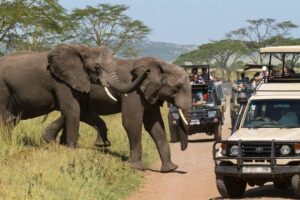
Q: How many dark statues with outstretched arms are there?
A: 0